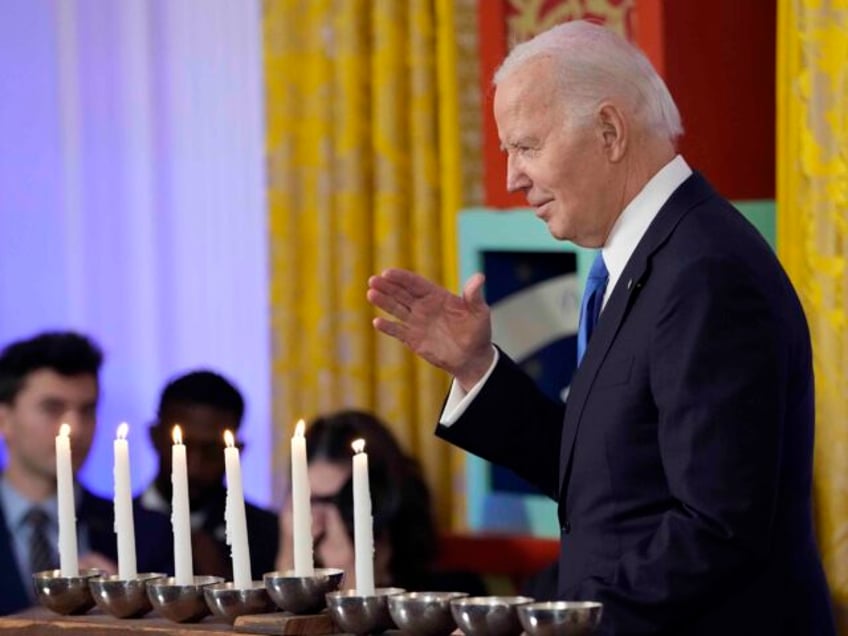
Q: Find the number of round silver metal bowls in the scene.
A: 9